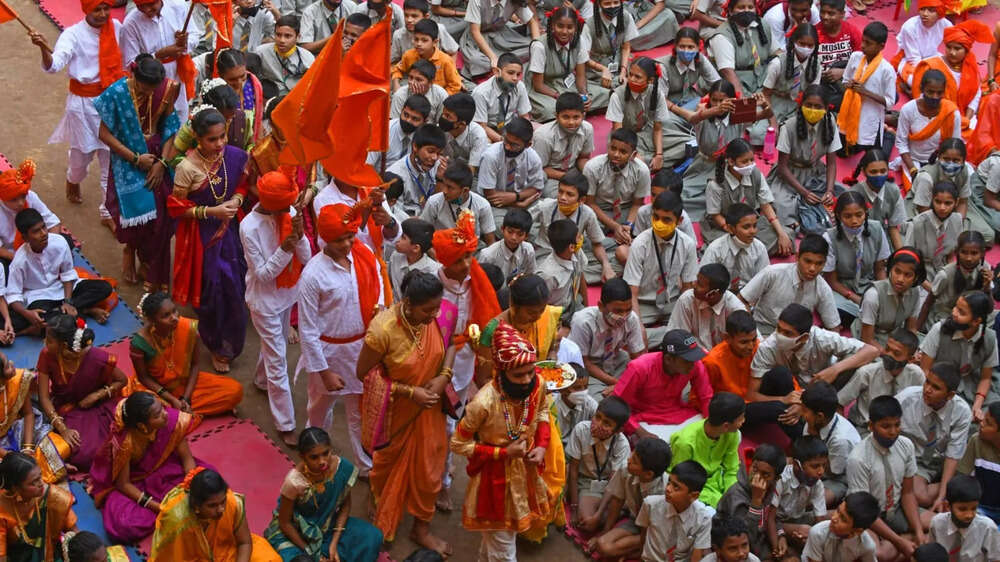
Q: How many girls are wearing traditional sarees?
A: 15